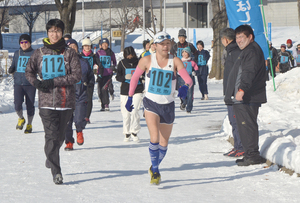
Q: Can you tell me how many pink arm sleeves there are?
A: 2